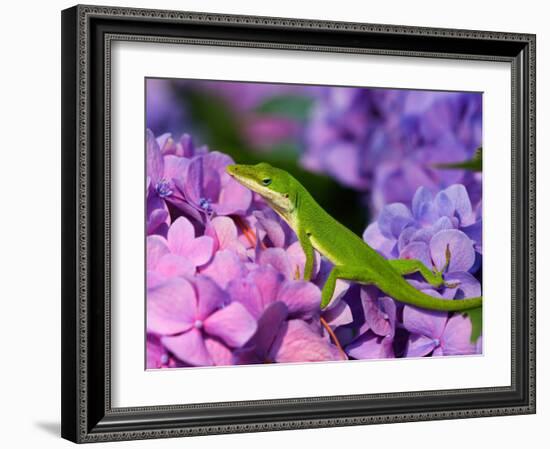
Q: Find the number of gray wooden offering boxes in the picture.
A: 0